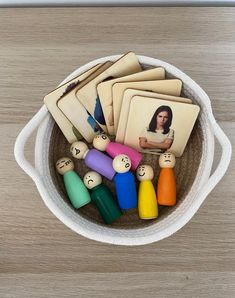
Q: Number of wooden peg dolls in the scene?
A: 7